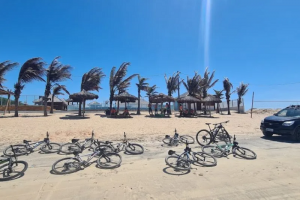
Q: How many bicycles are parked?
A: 9